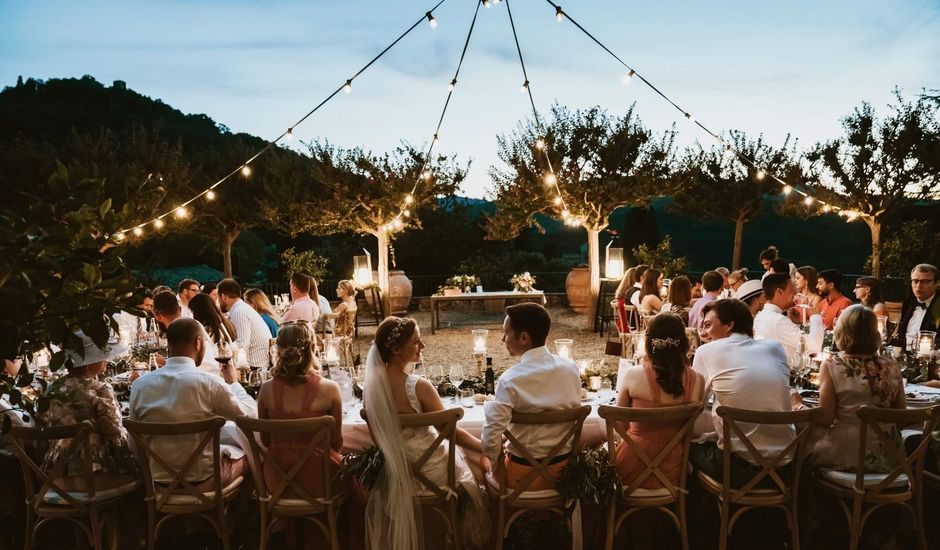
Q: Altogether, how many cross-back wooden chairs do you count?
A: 8